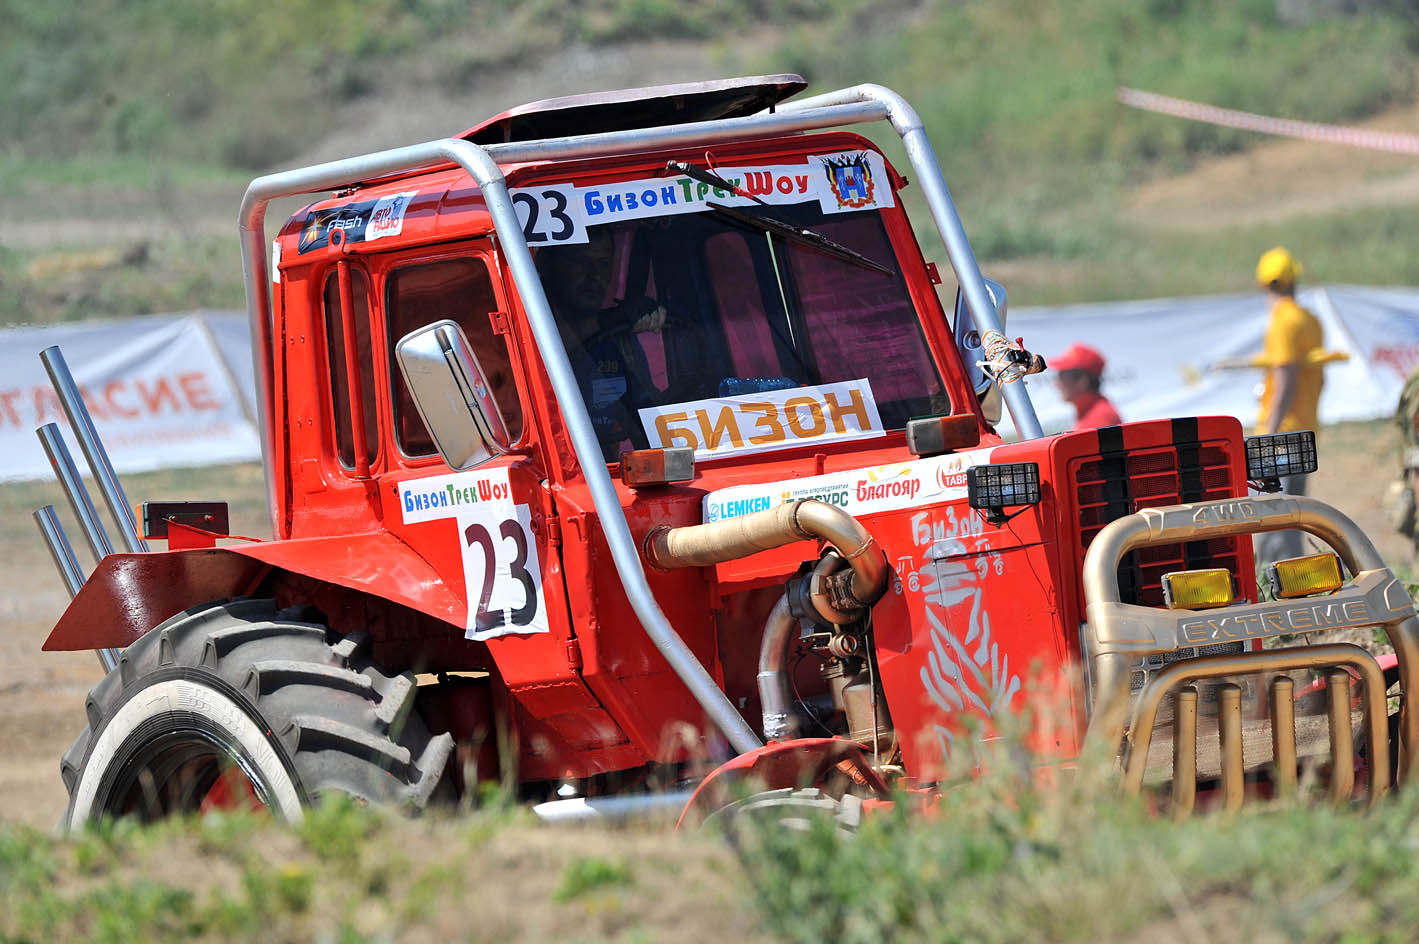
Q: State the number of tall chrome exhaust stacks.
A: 3